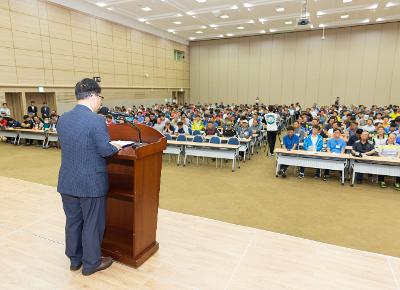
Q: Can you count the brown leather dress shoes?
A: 2